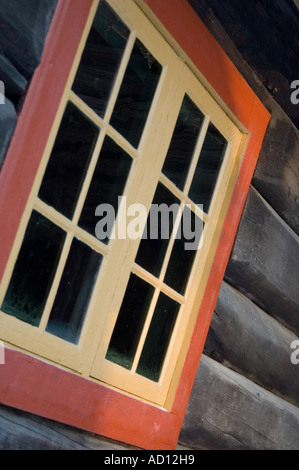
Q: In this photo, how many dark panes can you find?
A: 12